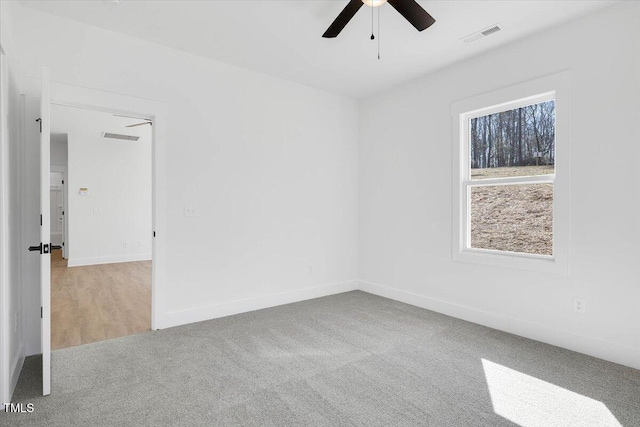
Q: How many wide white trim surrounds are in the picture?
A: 2